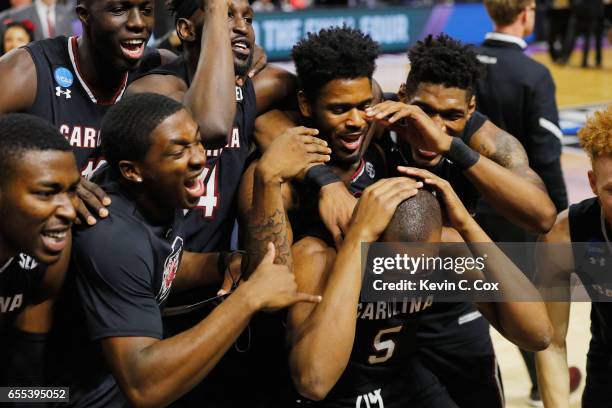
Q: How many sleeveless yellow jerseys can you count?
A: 0